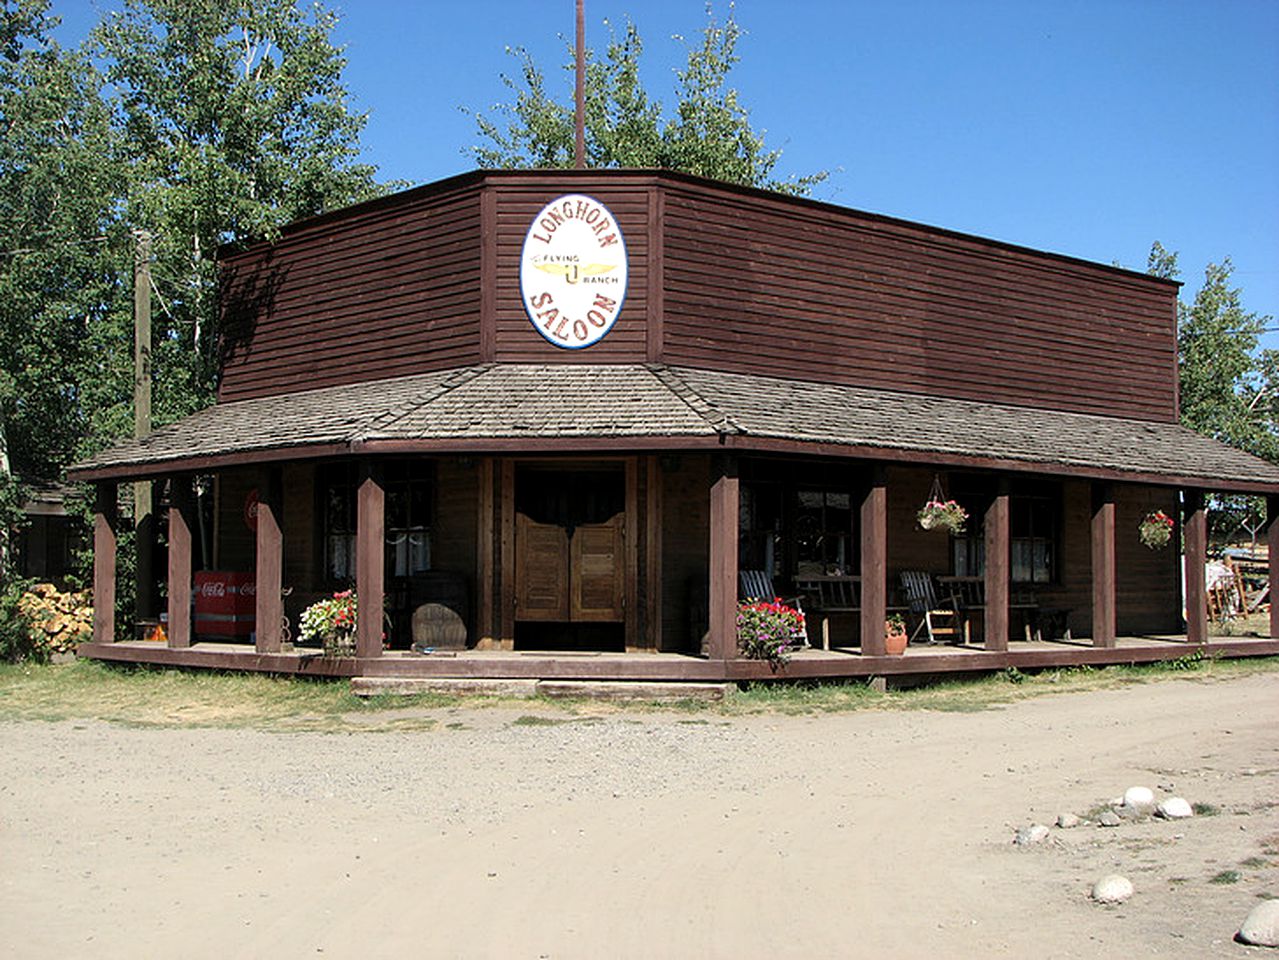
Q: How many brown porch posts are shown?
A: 10